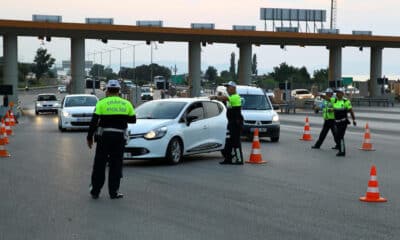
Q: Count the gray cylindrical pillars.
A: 6